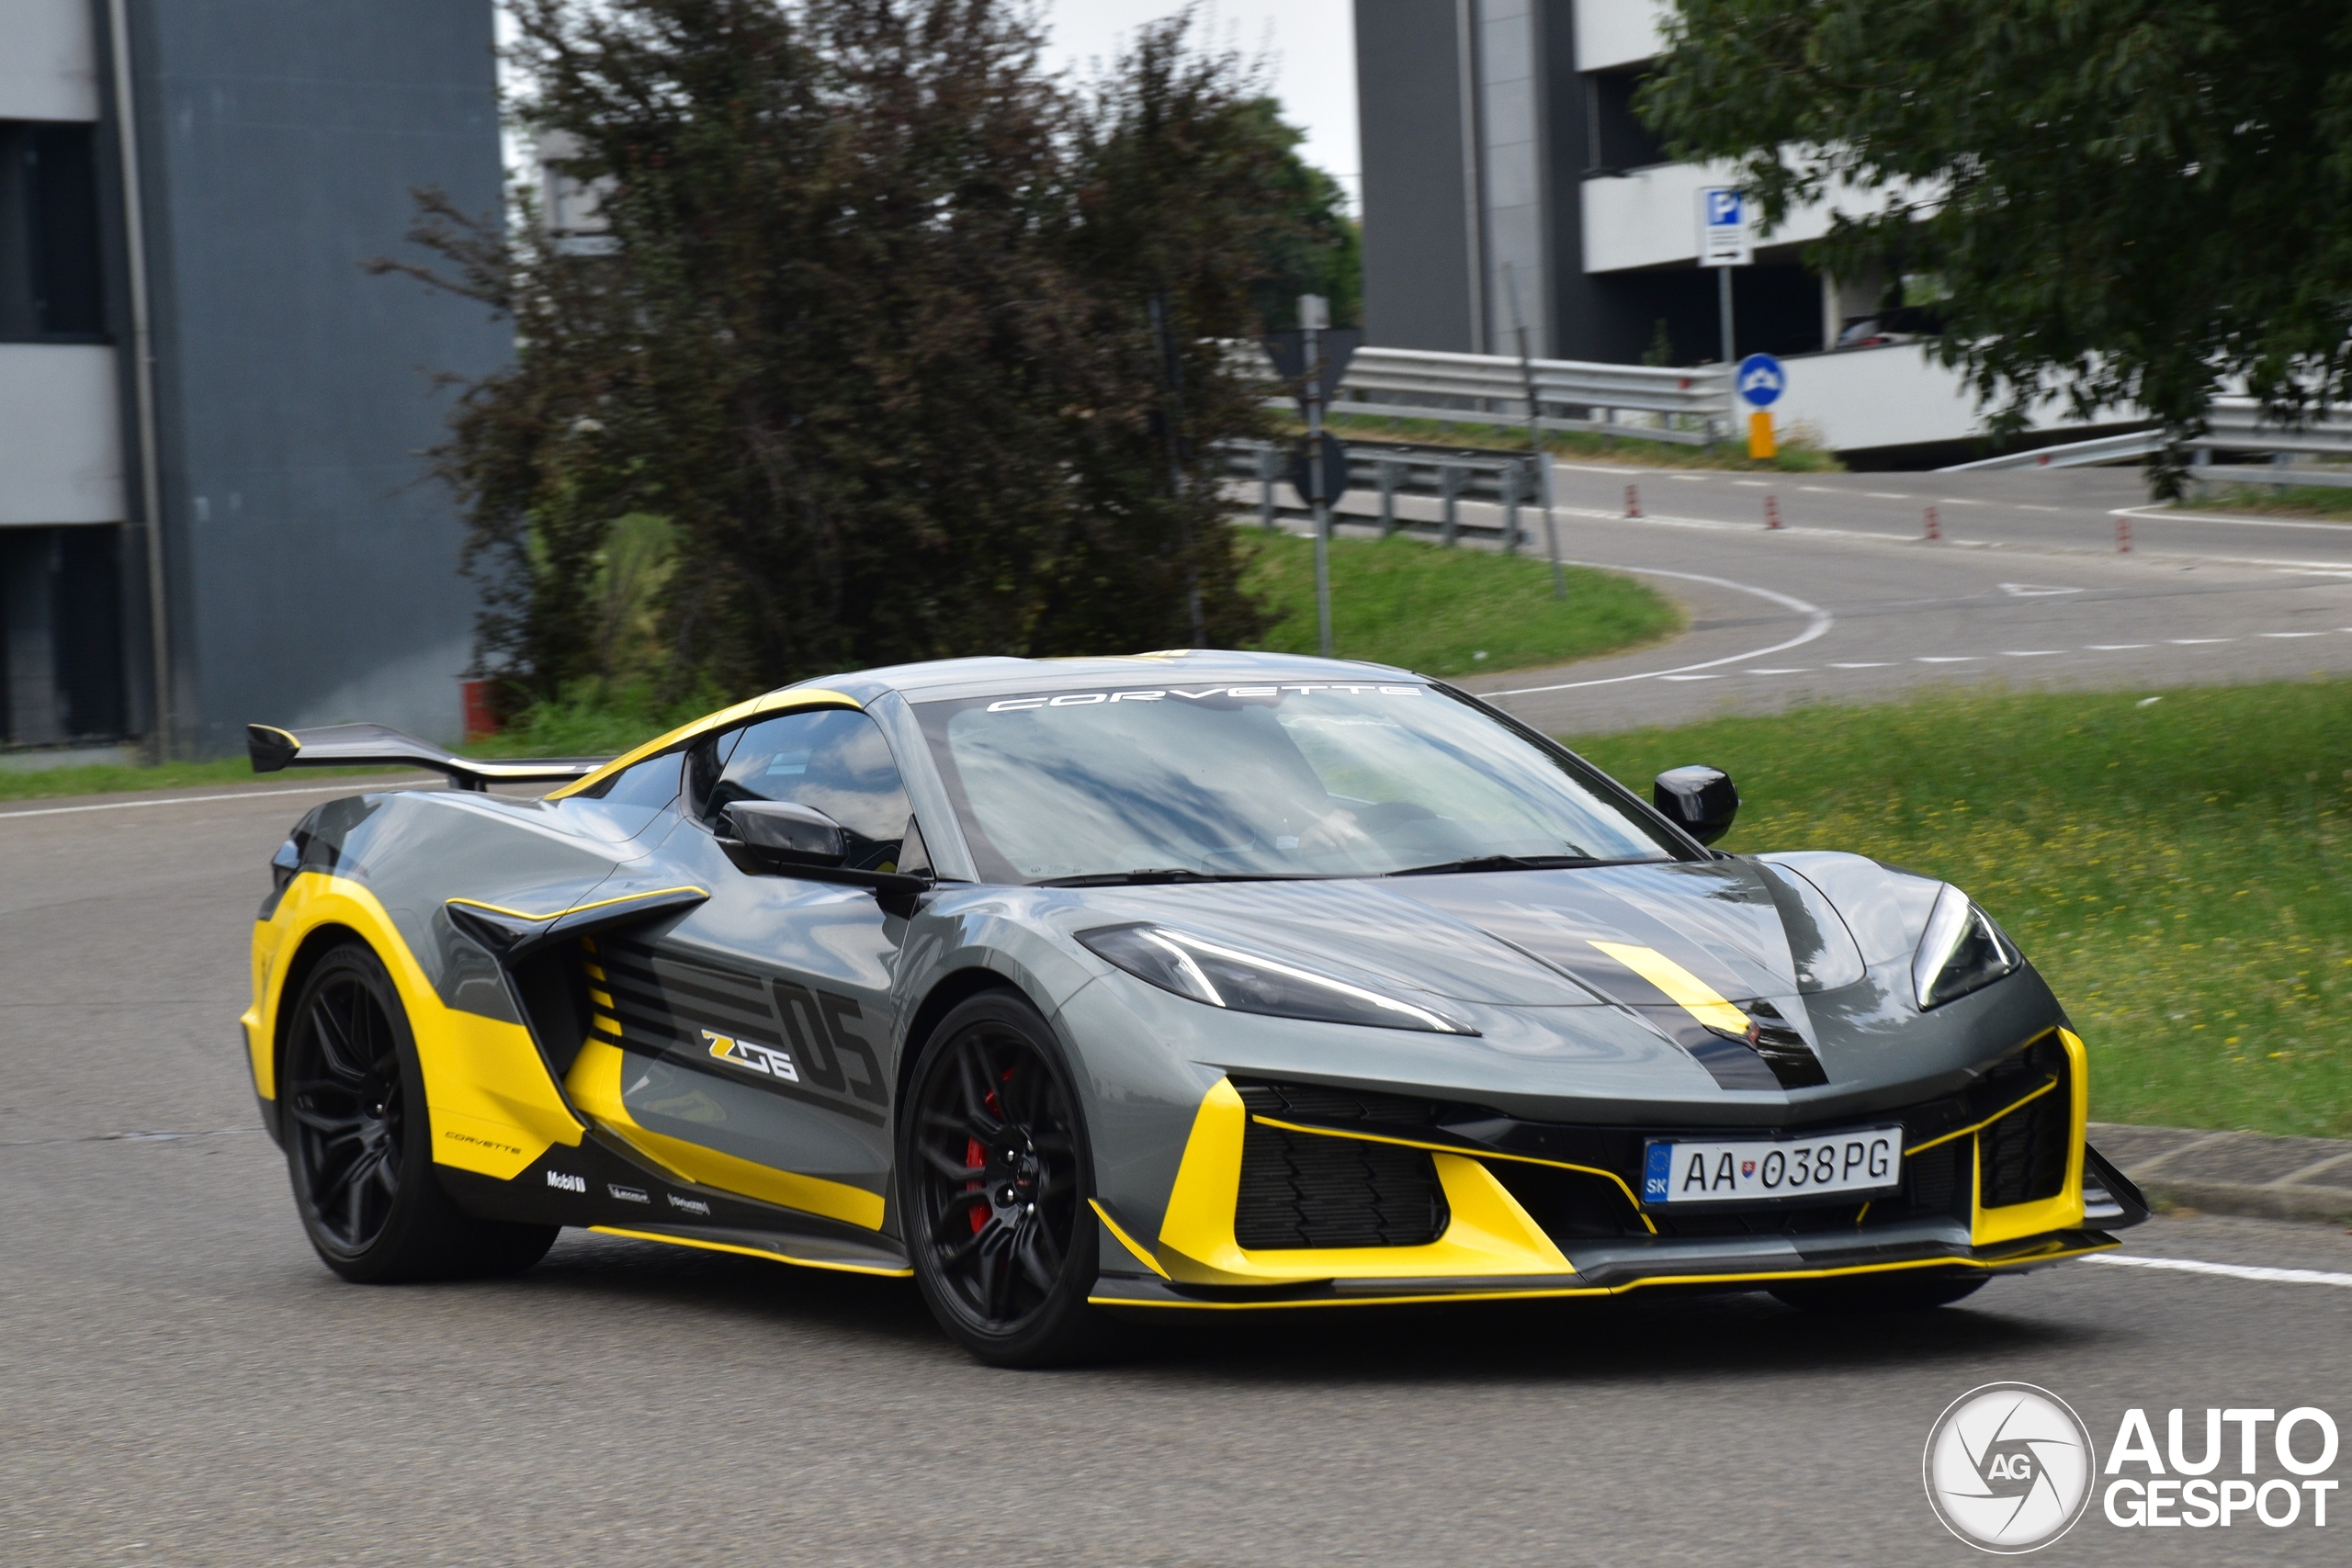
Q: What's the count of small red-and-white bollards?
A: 4